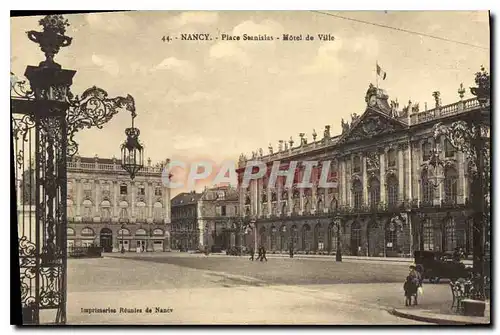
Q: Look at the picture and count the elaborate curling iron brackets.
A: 2